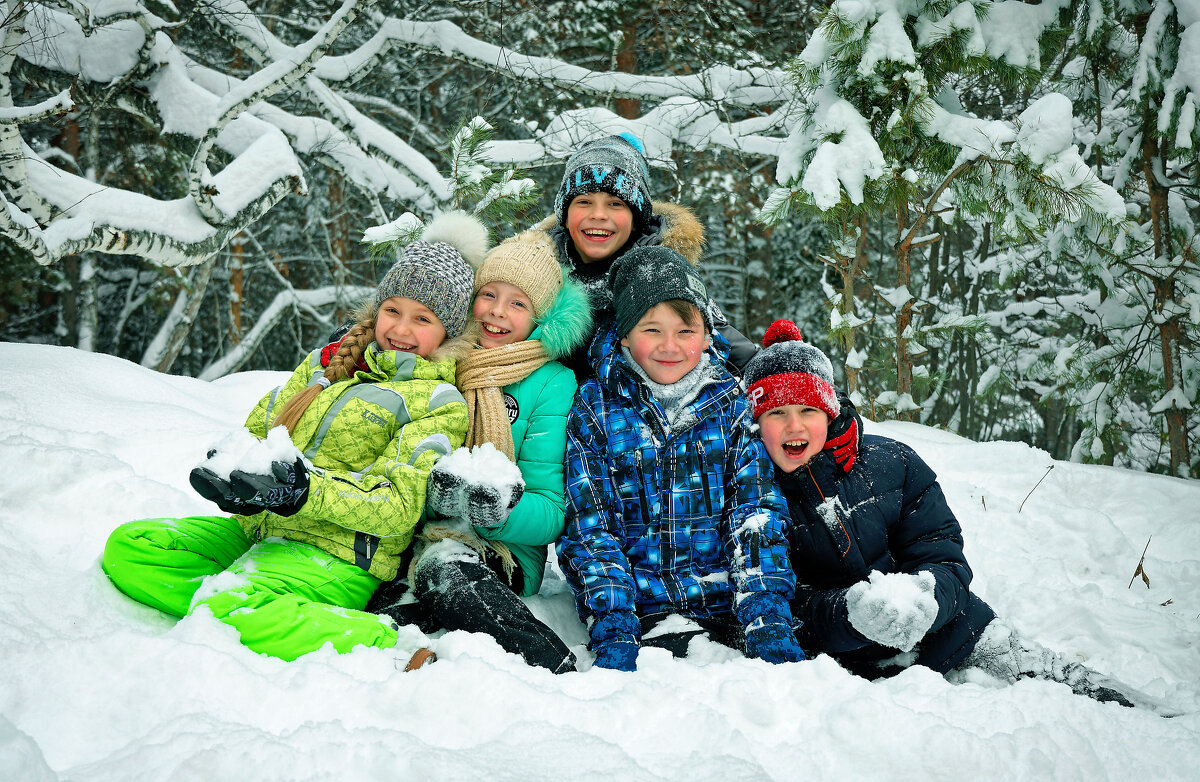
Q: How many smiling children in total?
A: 5